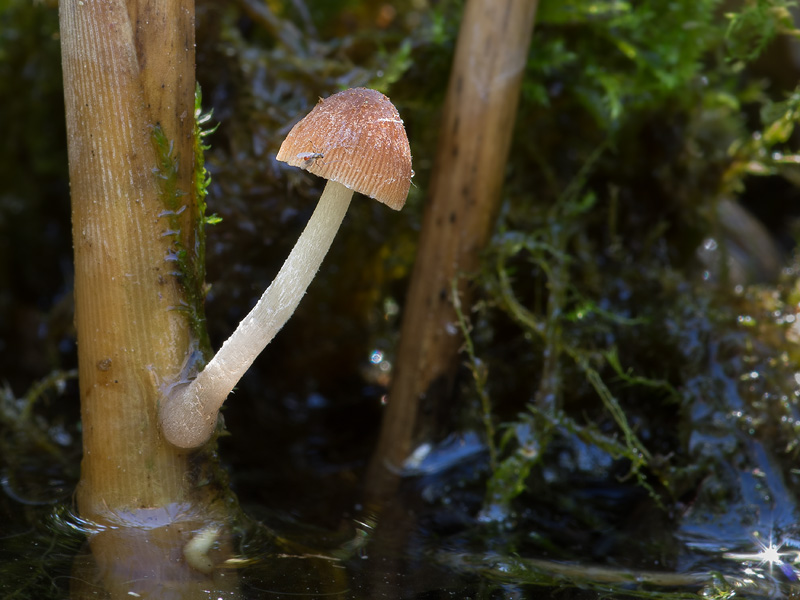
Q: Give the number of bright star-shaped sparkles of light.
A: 1